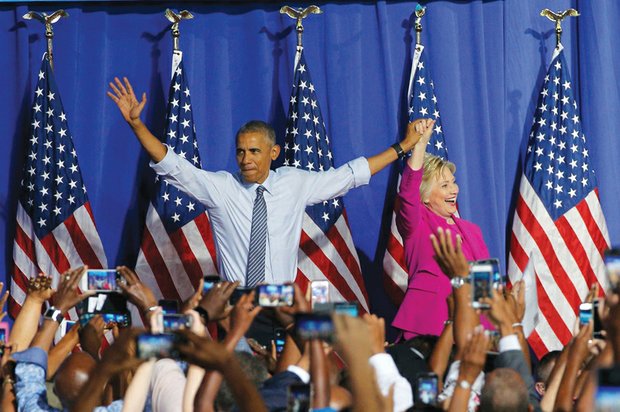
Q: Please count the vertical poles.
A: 5